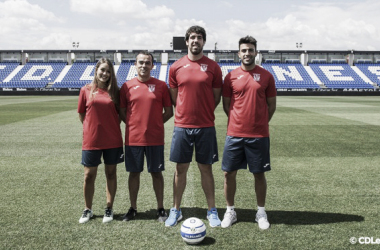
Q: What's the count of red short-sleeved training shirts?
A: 4